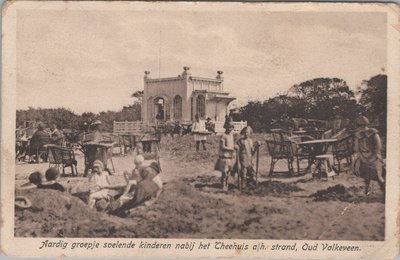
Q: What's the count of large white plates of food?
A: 0